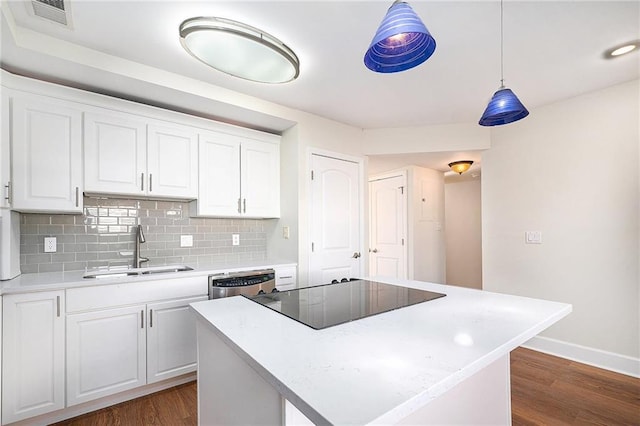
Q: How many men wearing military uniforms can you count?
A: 0